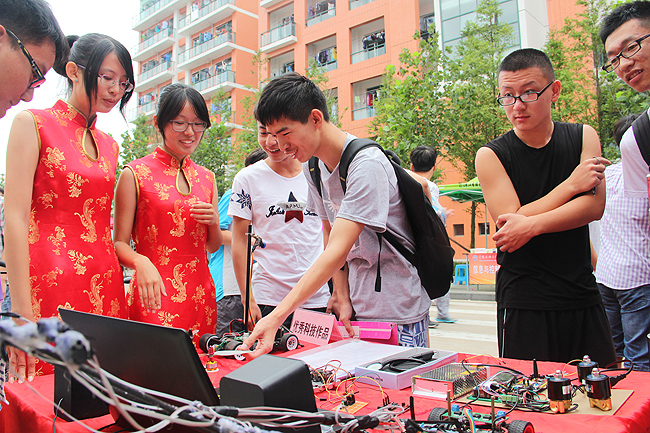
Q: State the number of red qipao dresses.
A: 2